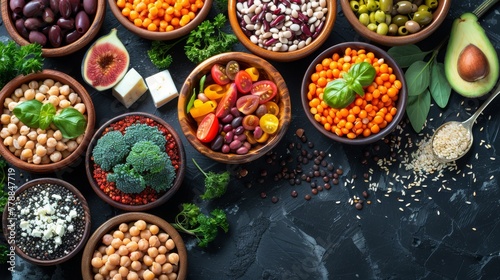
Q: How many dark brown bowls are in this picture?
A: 3